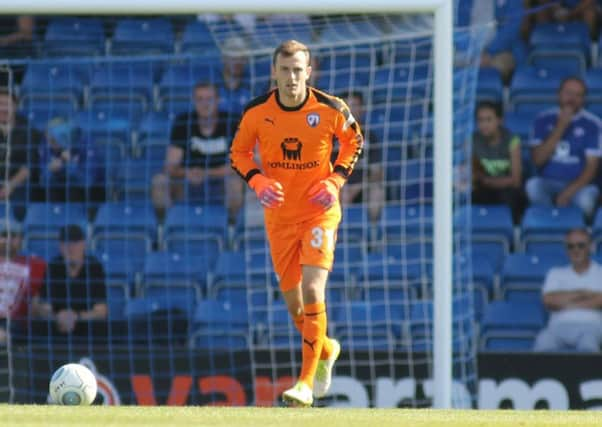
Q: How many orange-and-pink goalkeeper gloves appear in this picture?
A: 2